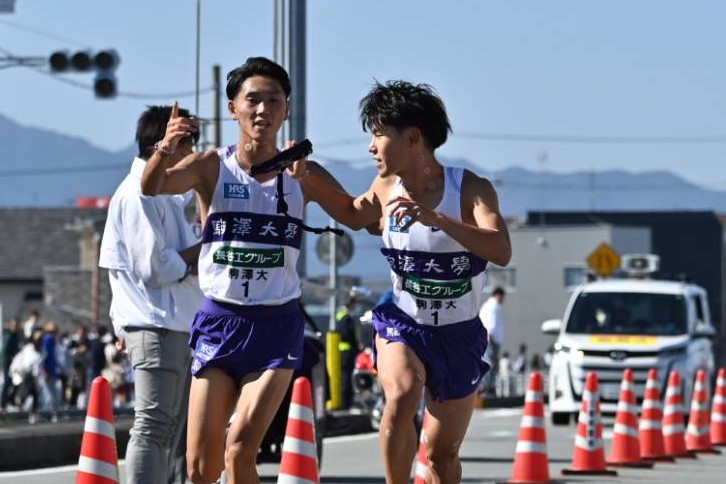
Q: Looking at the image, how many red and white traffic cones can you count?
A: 10